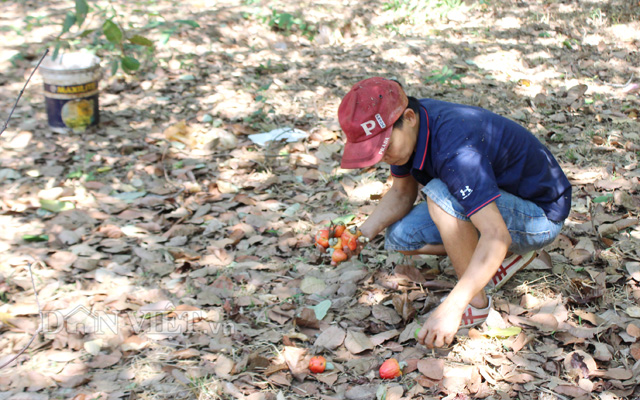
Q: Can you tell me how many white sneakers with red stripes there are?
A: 2